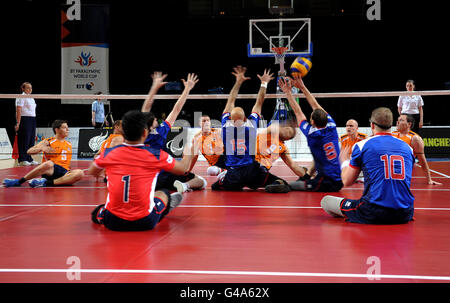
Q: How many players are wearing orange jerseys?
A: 6